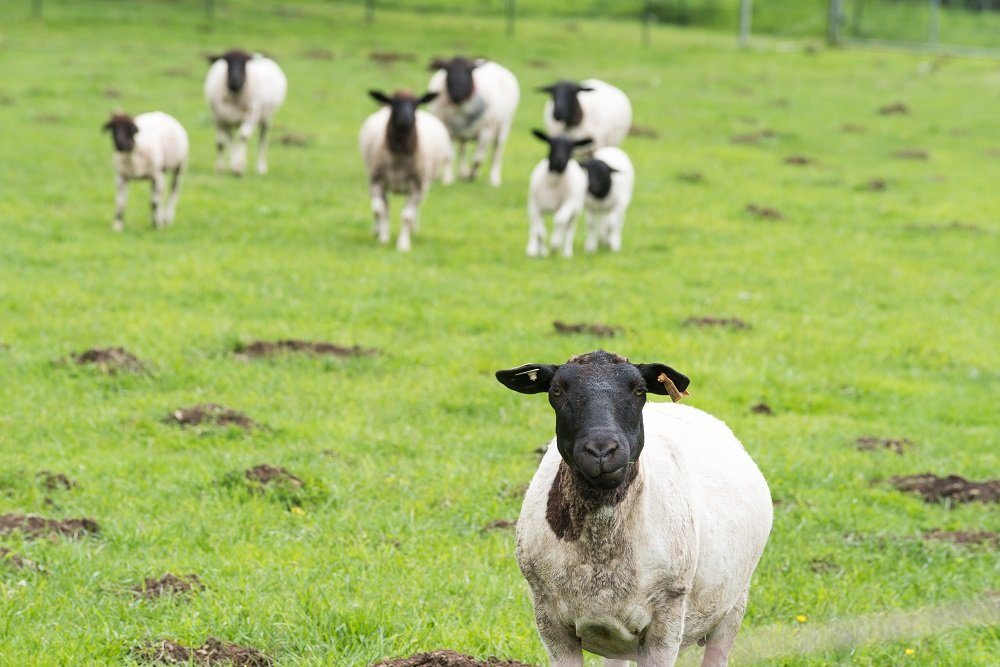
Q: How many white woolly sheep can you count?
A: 8